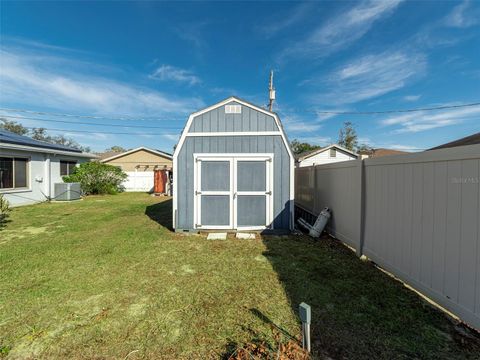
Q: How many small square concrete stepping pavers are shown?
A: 2